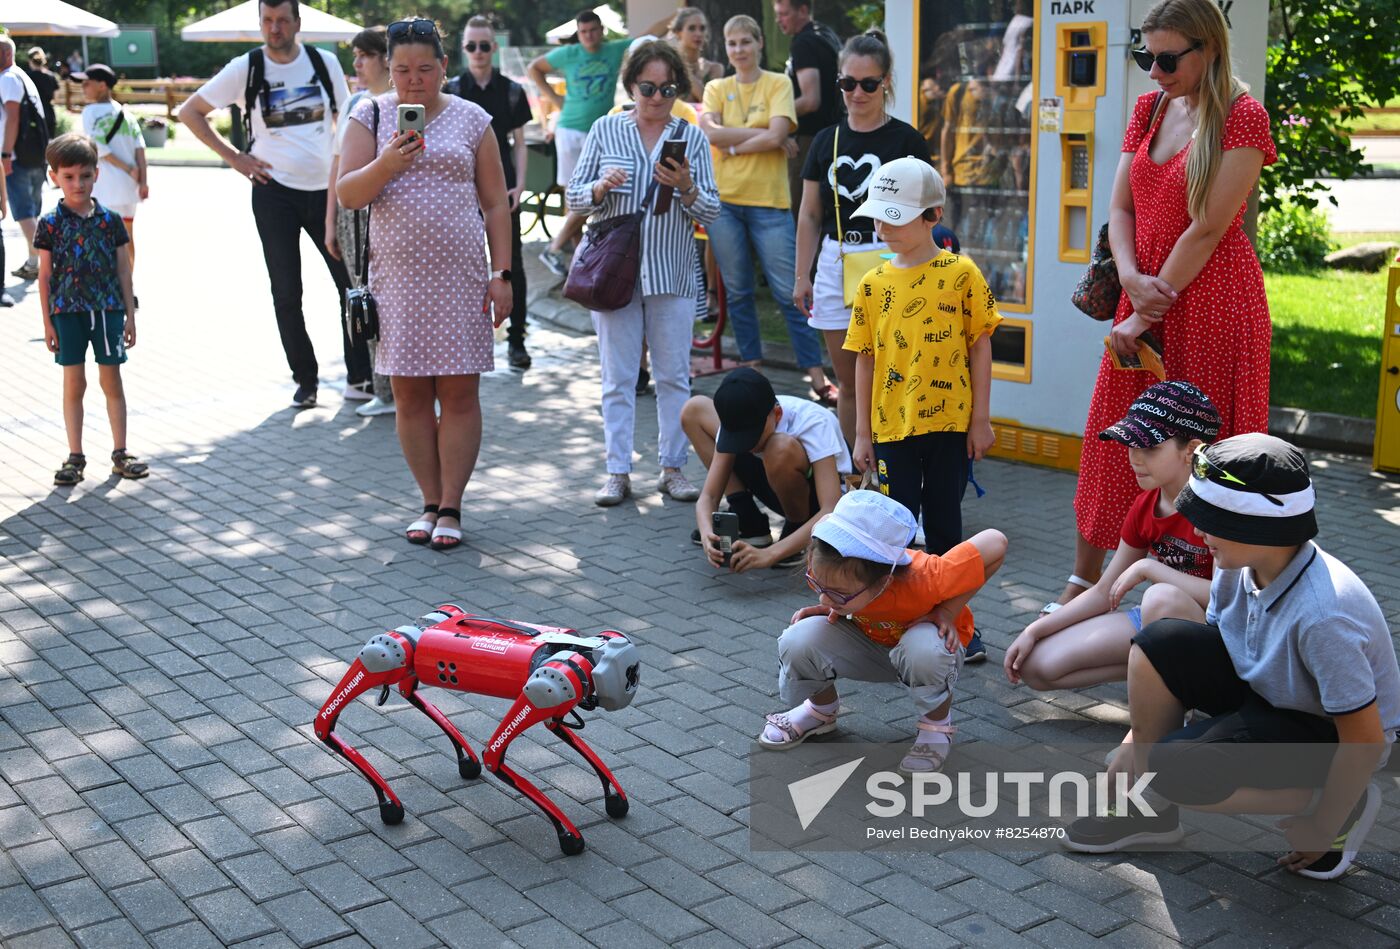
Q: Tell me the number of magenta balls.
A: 0